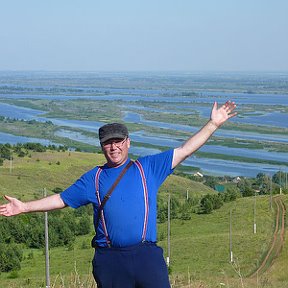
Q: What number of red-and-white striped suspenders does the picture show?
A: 2